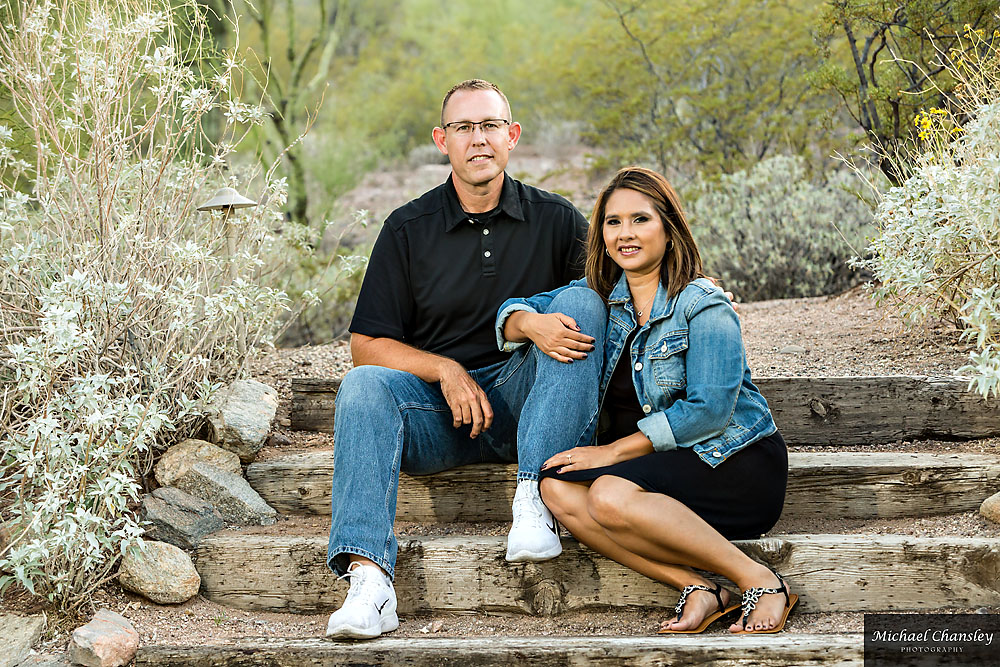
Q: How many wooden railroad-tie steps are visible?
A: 4